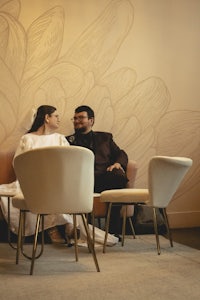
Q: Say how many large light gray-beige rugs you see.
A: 1